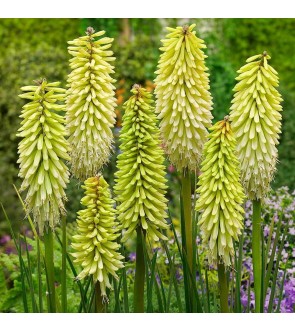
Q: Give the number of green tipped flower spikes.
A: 7